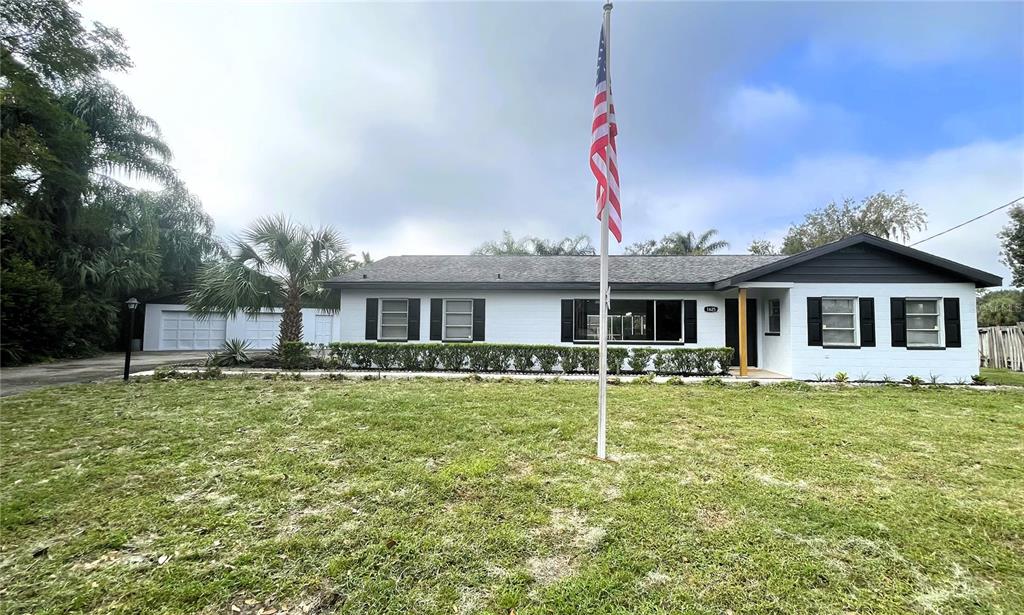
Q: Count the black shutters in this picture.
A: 10